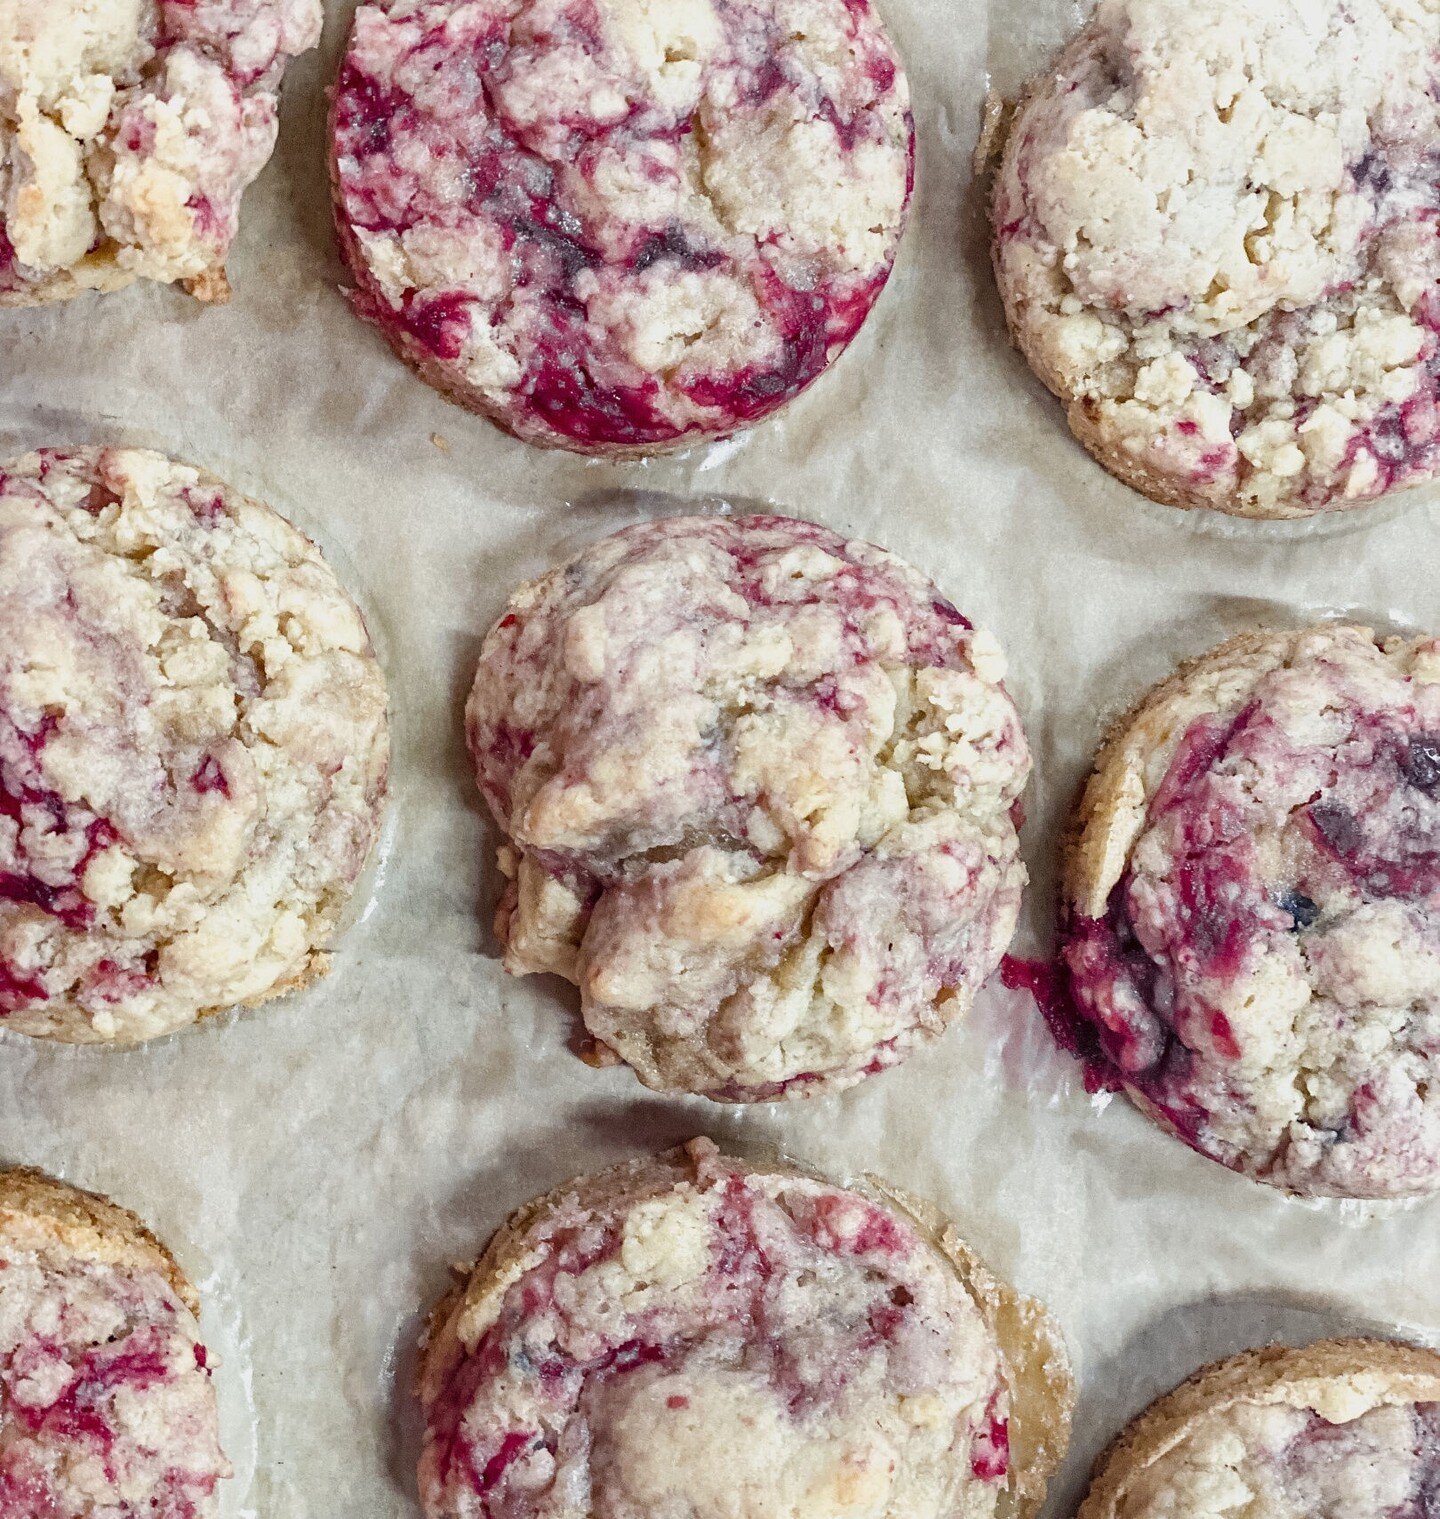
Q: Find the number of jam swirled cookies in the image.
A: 9